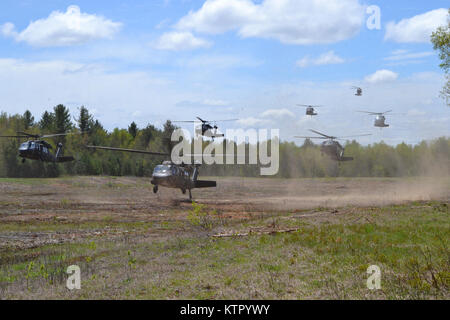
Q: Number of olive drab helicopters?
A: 7